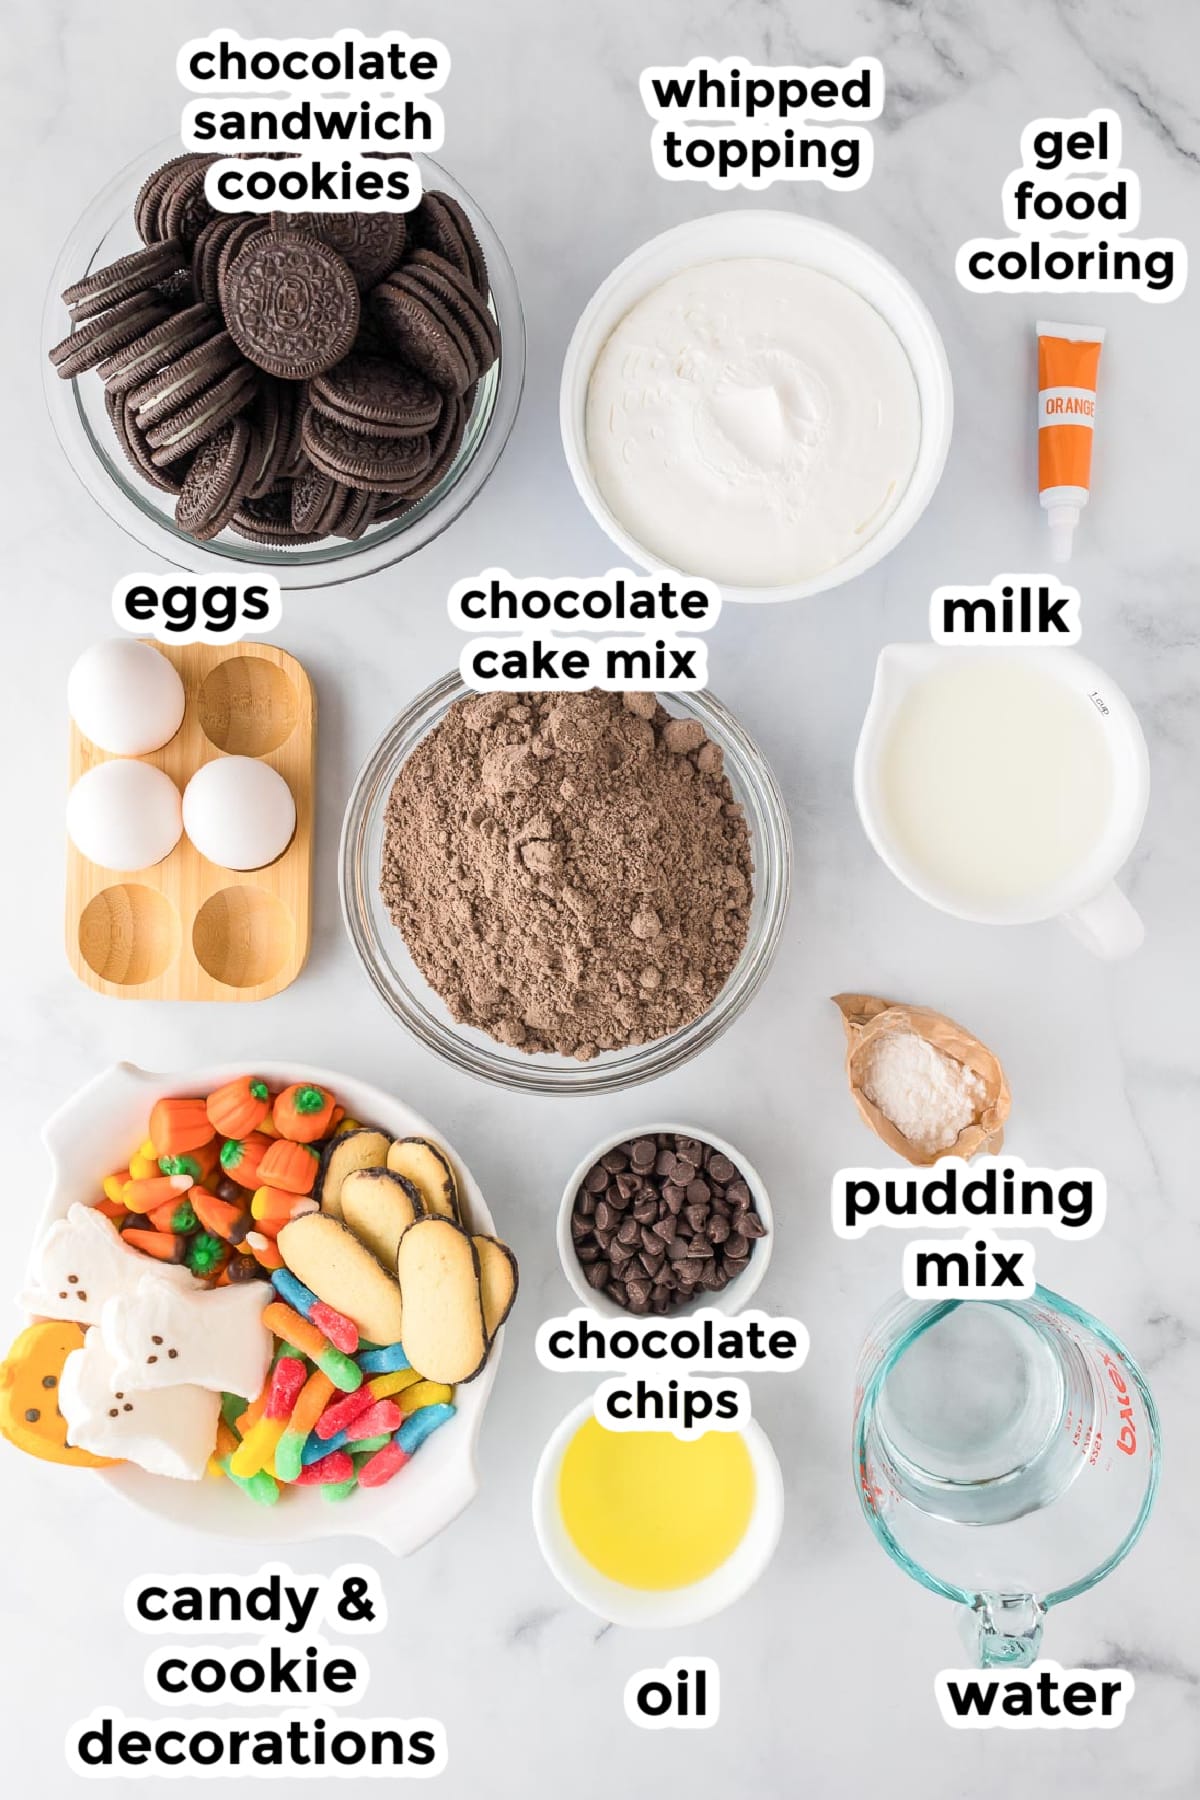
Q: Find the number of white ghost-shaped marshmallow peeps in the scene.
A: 3